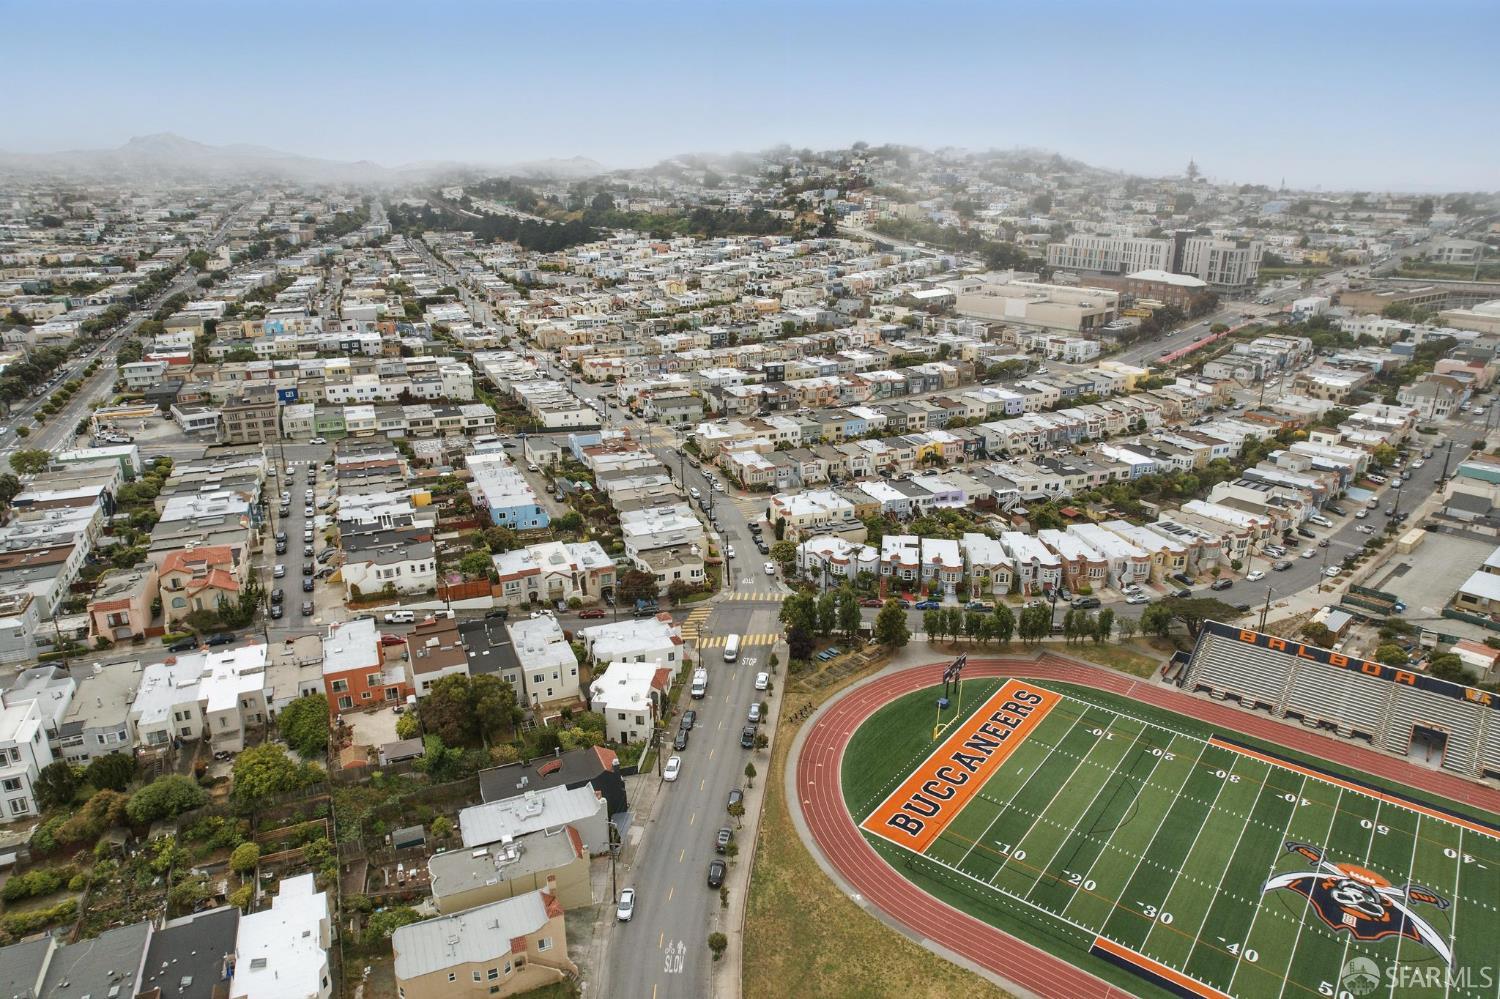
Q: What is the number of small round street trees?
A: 9